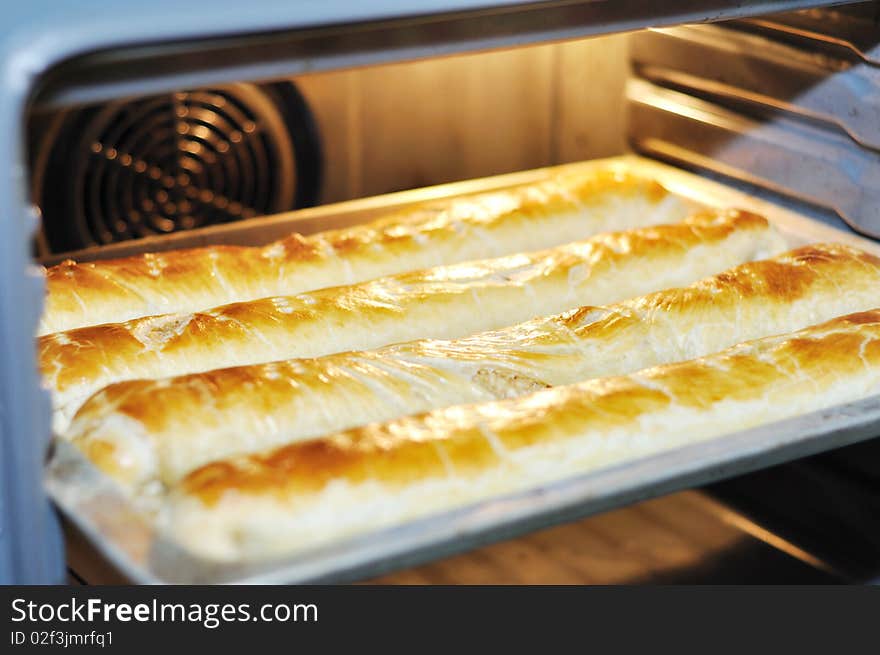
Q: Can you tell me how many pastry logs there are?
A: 4